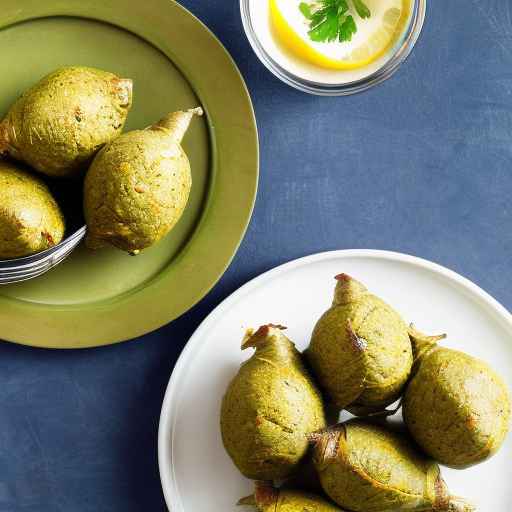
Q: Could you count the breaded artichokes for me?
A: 8